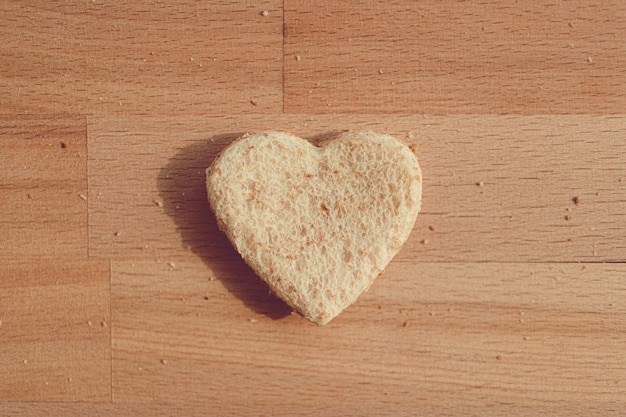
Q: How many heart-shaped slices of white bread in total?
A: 1